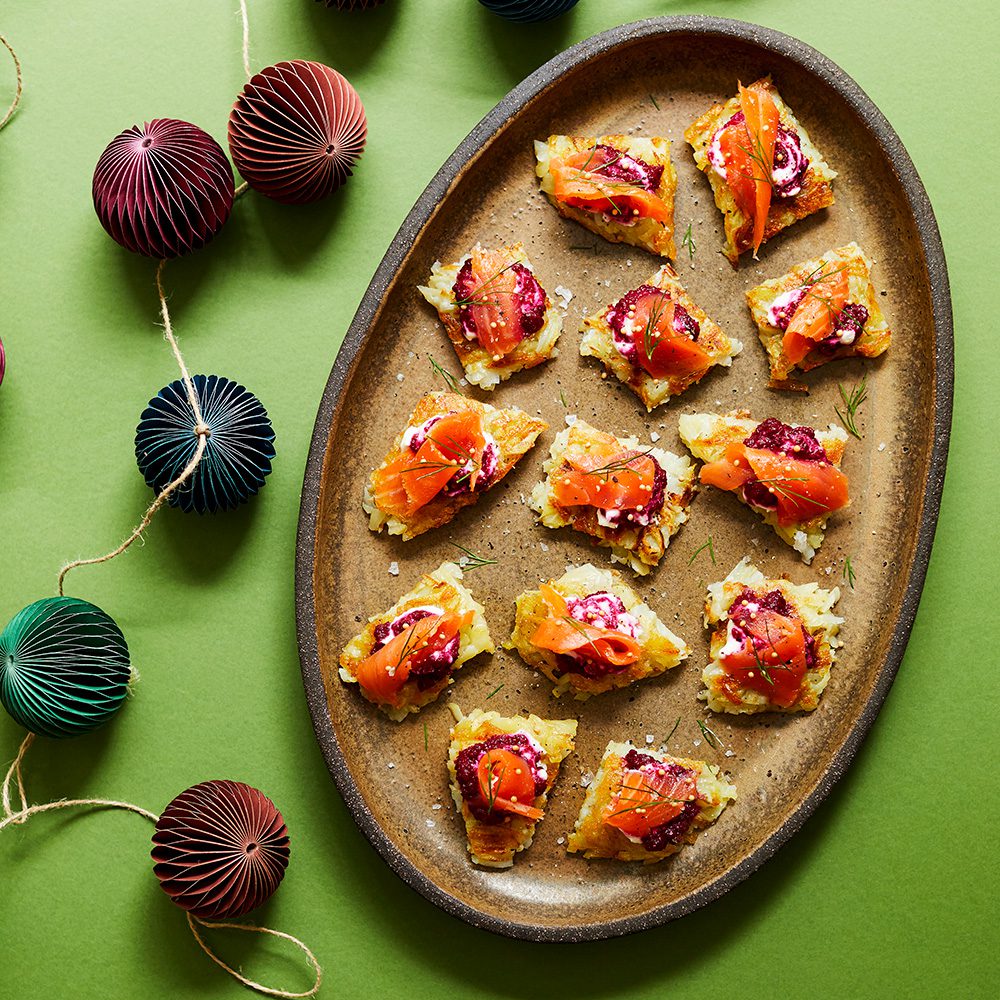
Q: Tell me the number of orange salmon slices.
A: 13